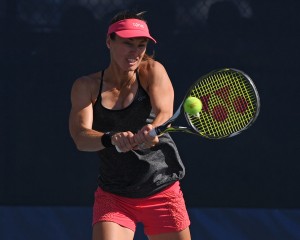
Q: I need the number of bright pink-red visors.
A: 1